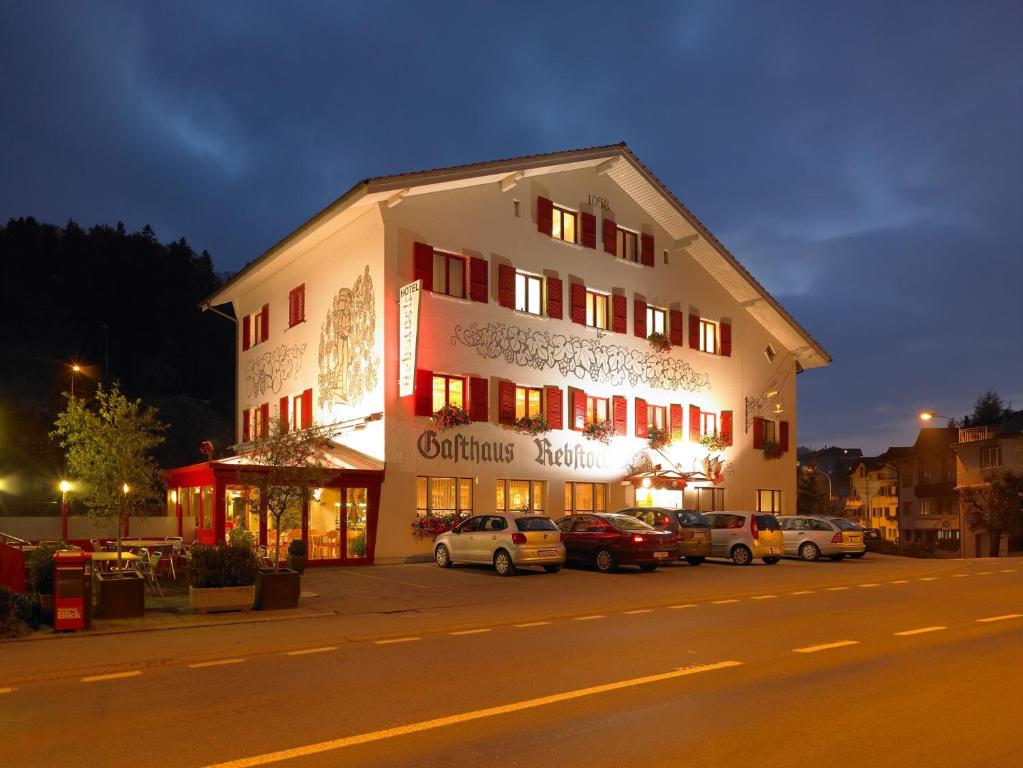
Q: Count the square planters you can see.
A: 2